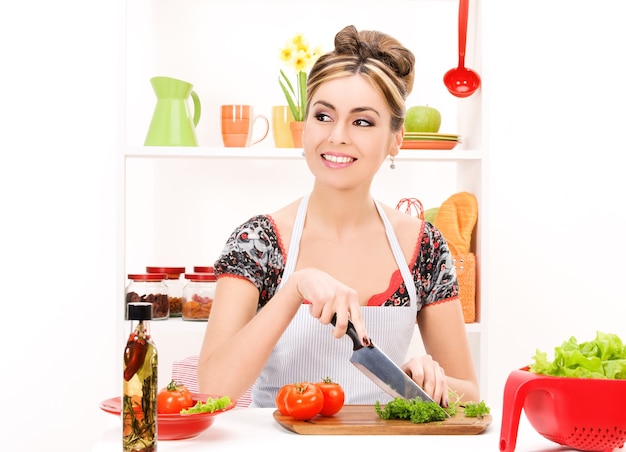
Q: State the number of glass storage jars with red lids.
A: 4